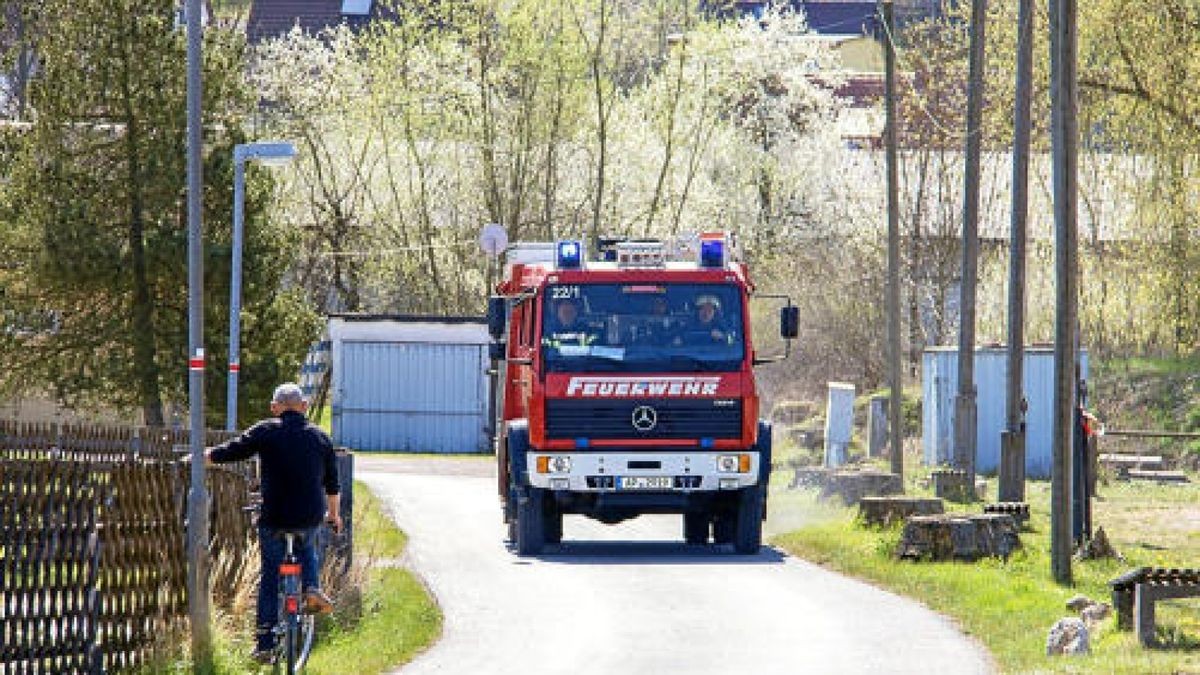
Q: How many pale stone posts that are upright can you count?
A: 2